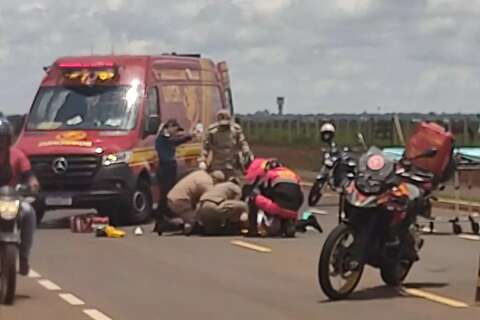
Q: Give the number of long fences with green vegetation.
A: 1